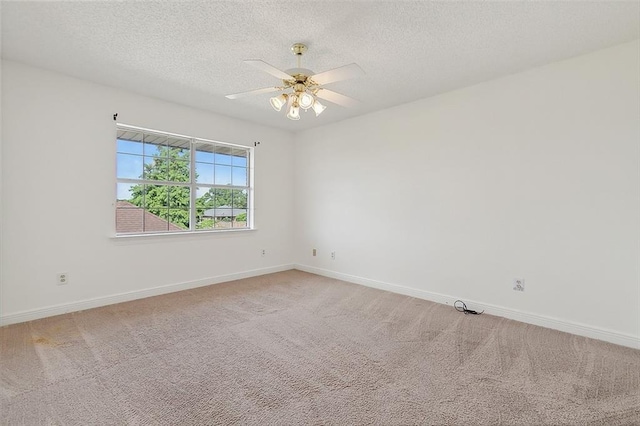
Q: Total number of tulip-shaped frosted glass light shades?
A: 4